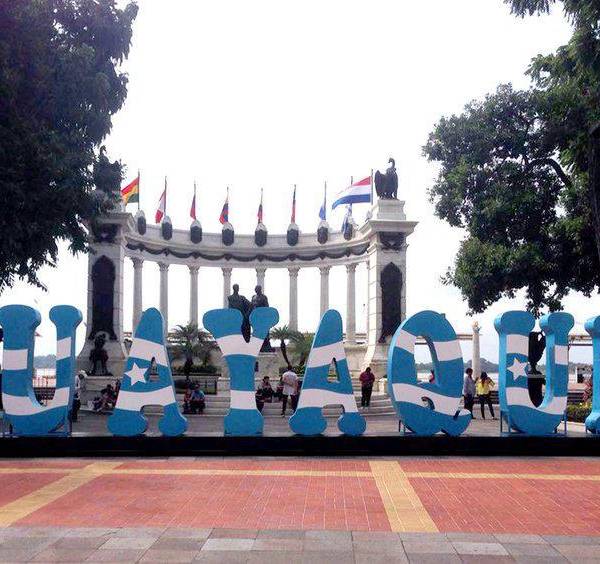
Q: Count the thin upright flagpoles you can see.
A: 9